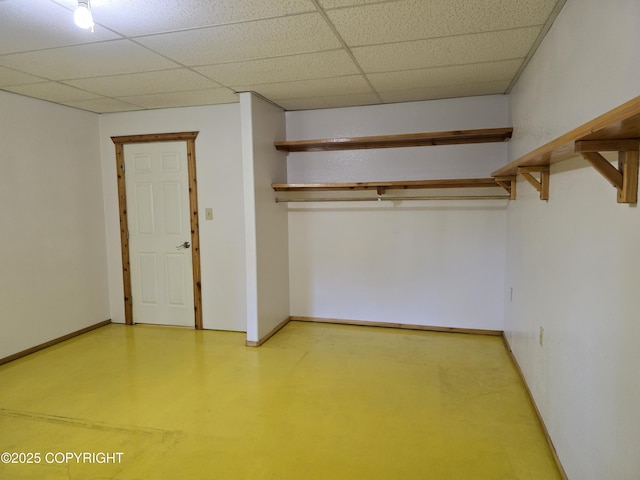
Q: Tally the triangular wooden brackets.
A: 3